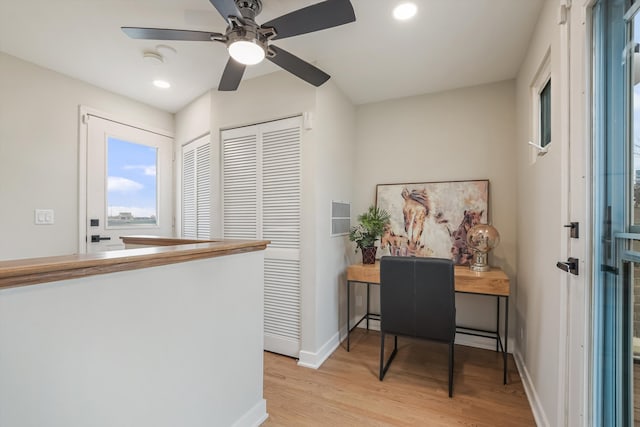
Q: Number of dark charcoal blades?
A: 5